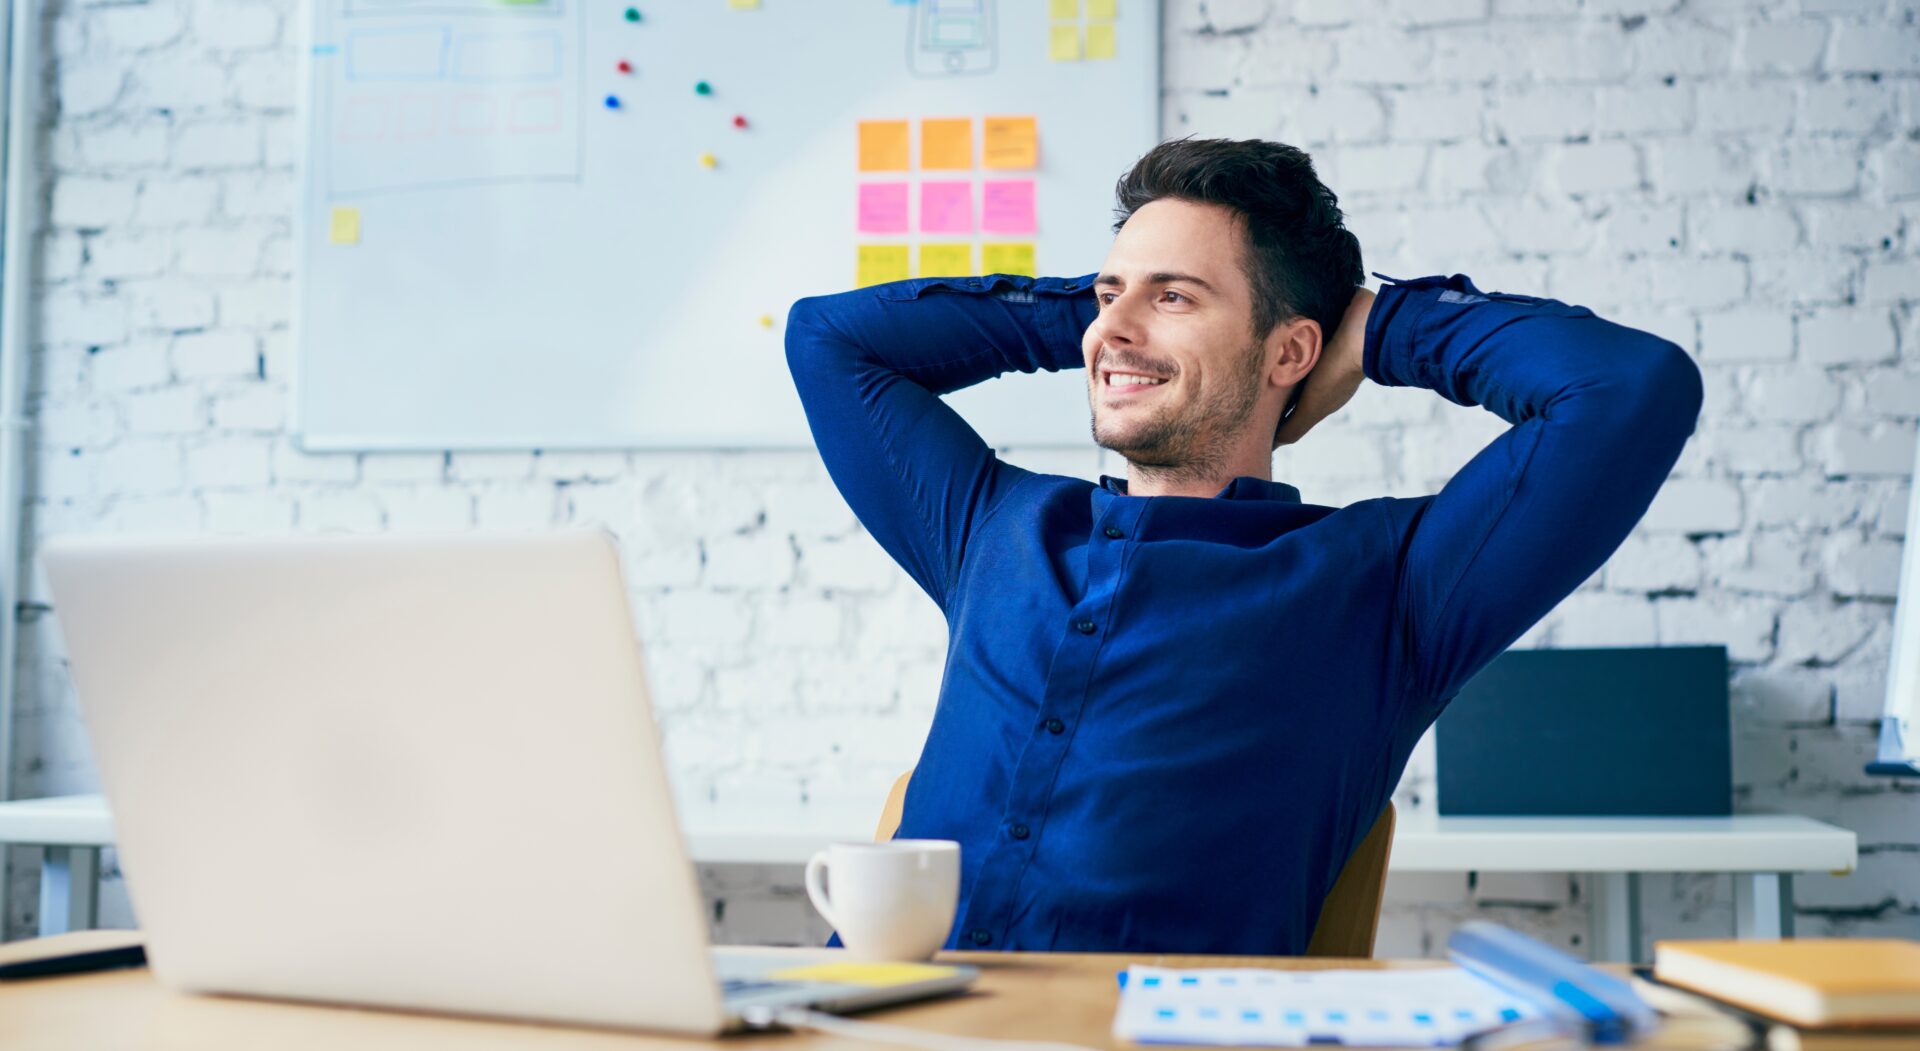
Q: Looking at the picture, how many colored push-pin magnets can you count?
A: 7